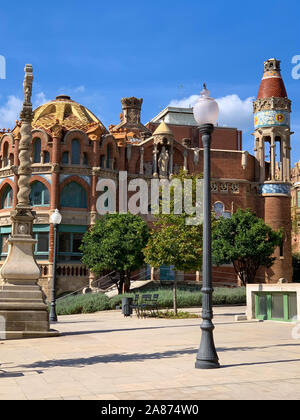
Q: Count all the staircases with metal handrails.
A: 1